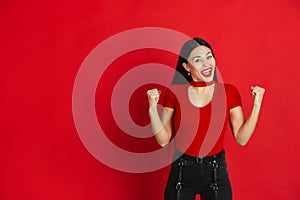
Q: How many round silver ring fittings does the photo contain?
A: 4